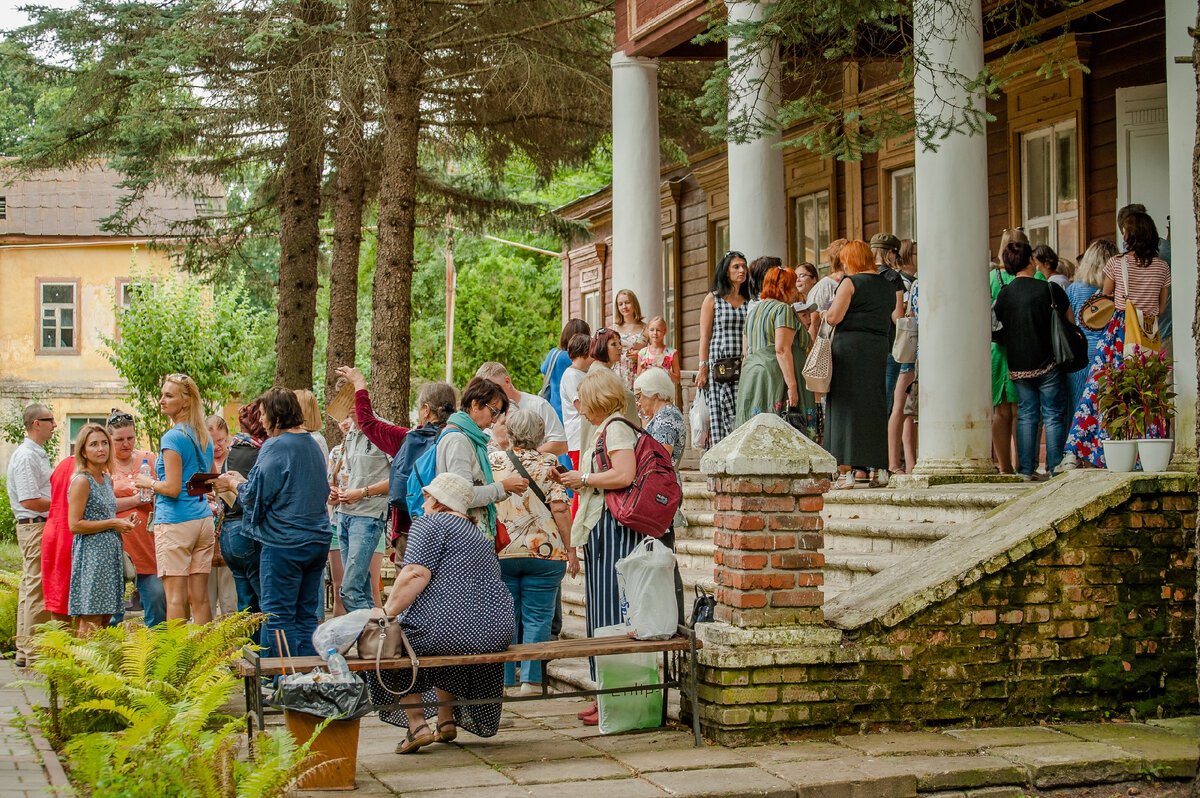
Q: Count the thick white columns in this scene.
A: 4